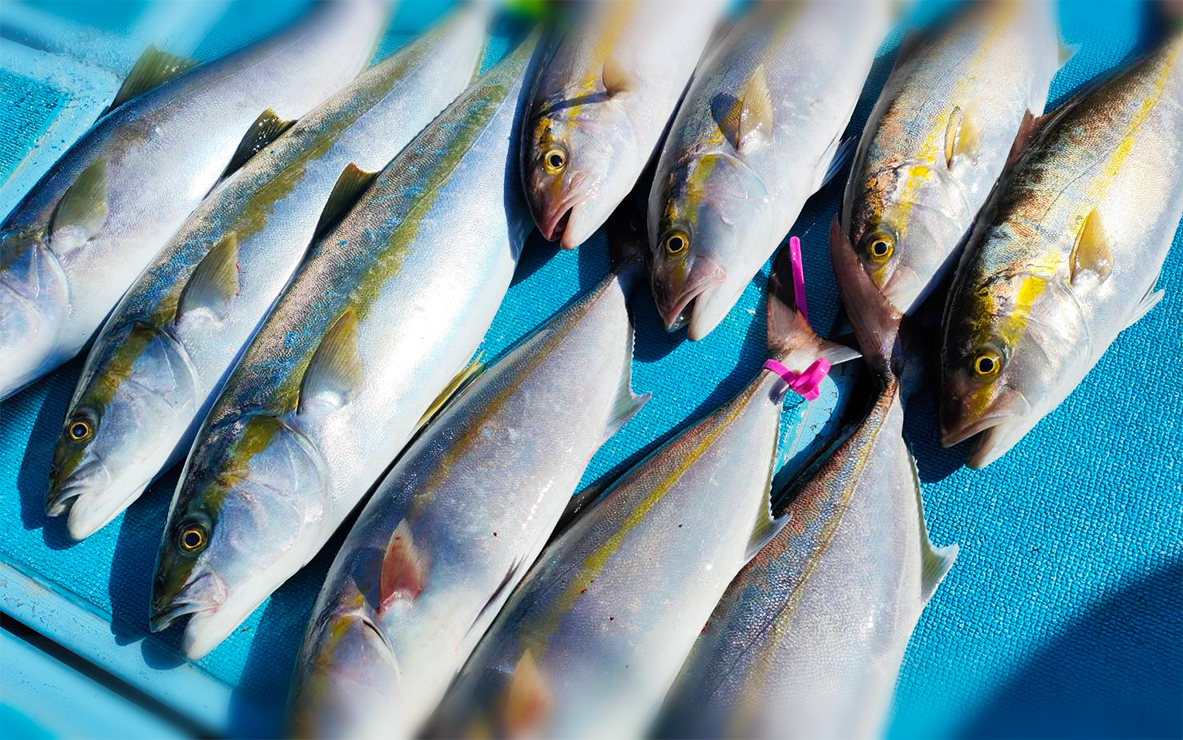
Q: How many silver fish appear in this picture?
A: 10